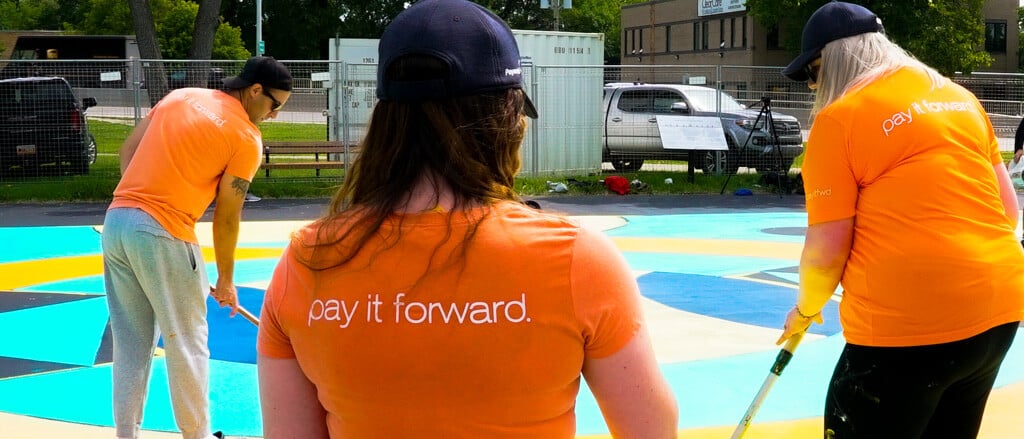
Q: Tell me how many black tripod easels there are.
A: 1